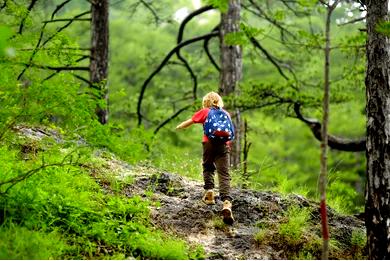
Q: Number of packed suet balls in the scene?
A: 0